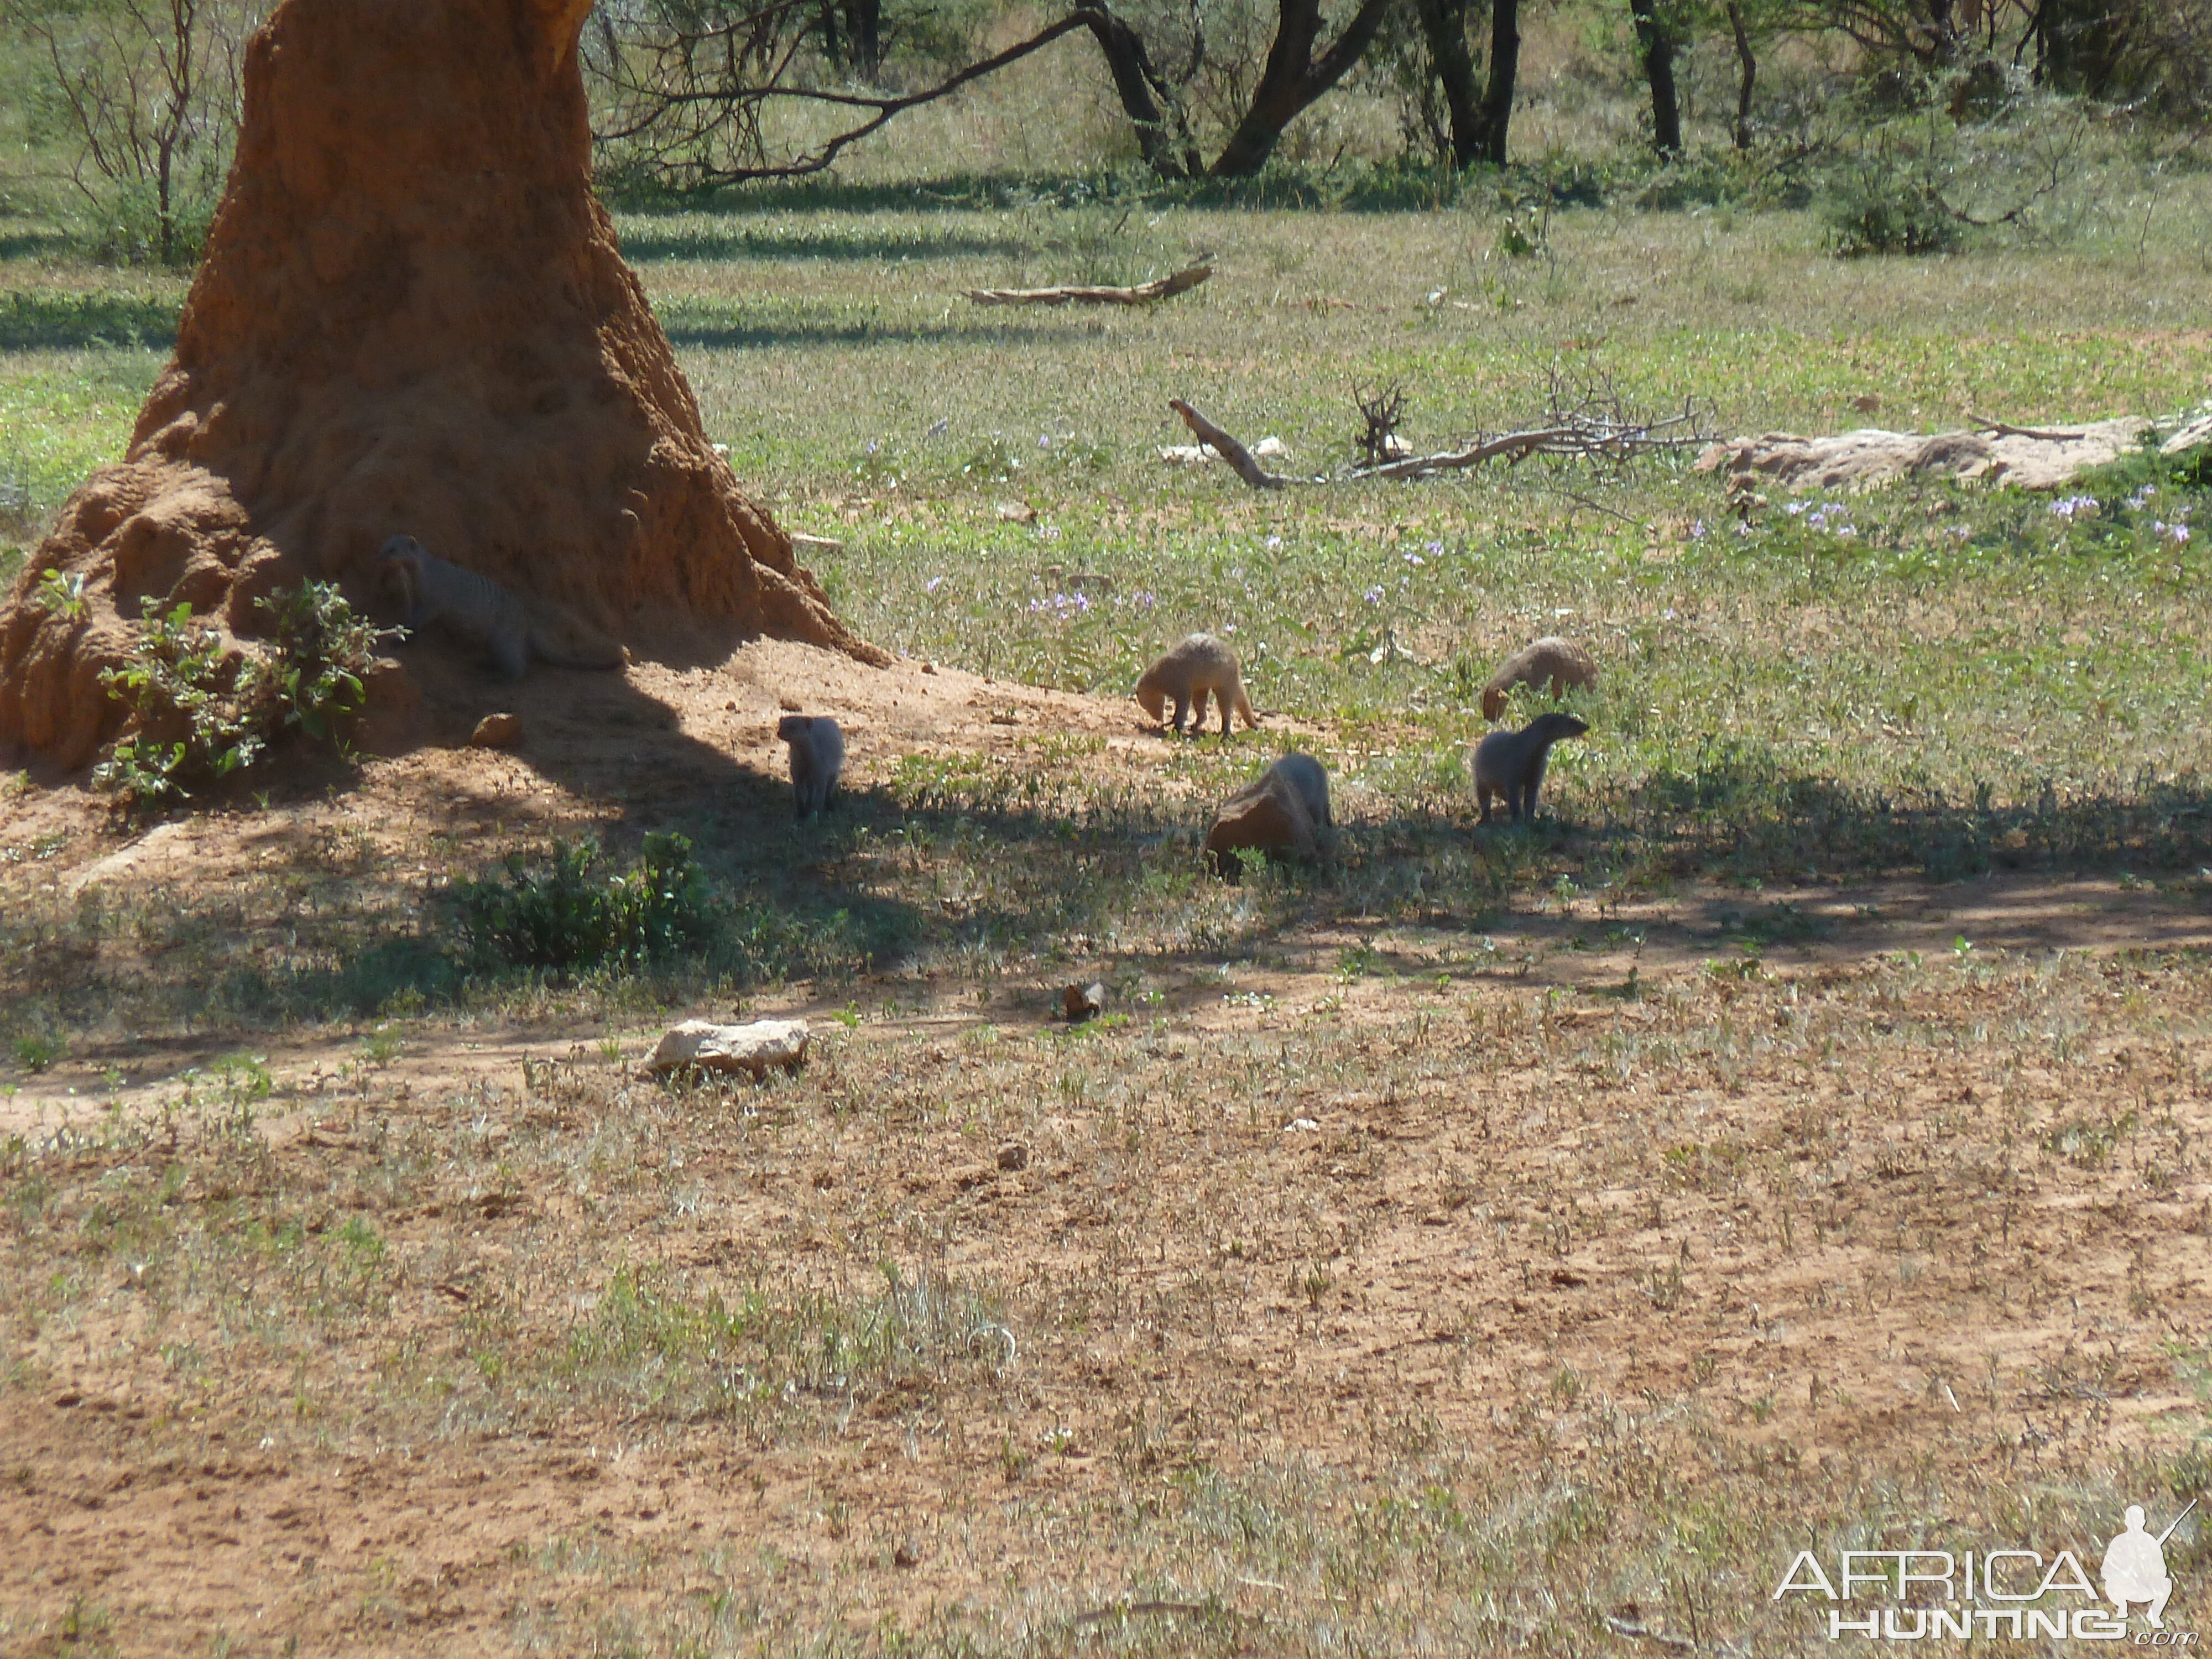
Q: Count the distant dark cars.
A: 0